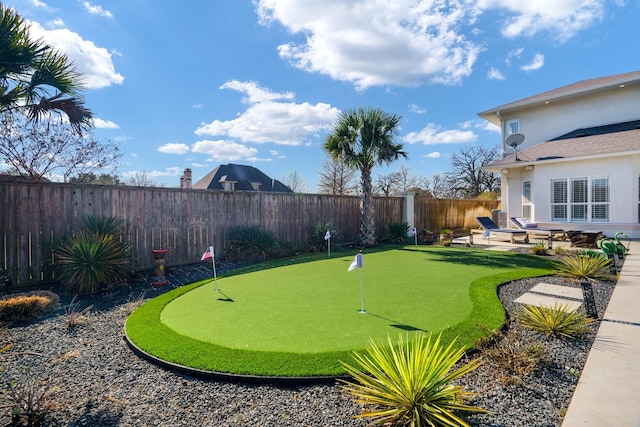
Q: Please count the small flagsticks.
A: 5